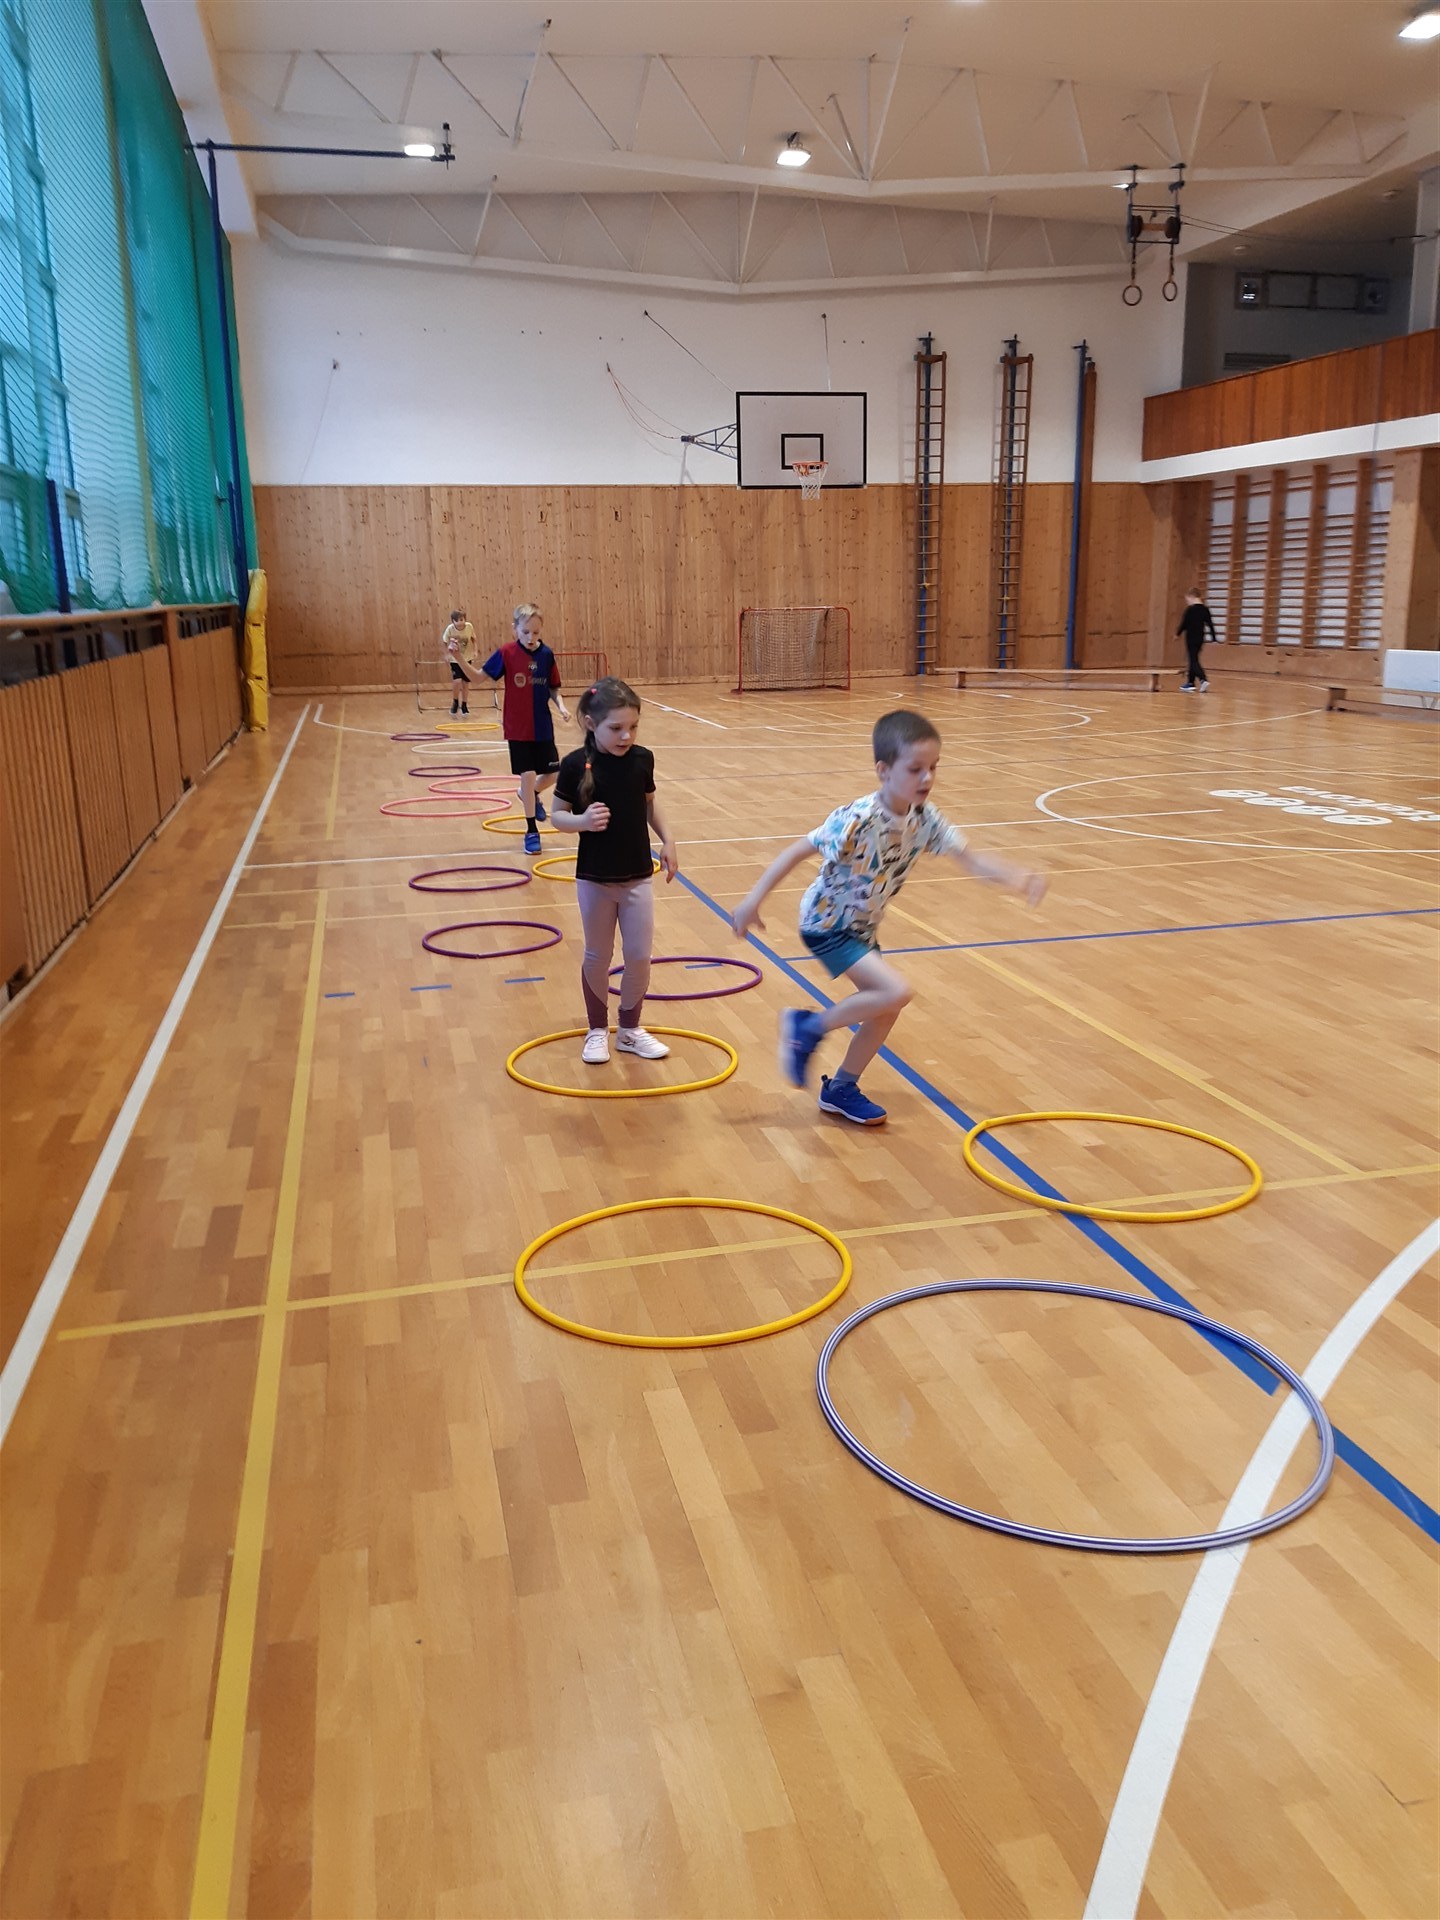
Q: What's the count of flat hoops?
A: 15